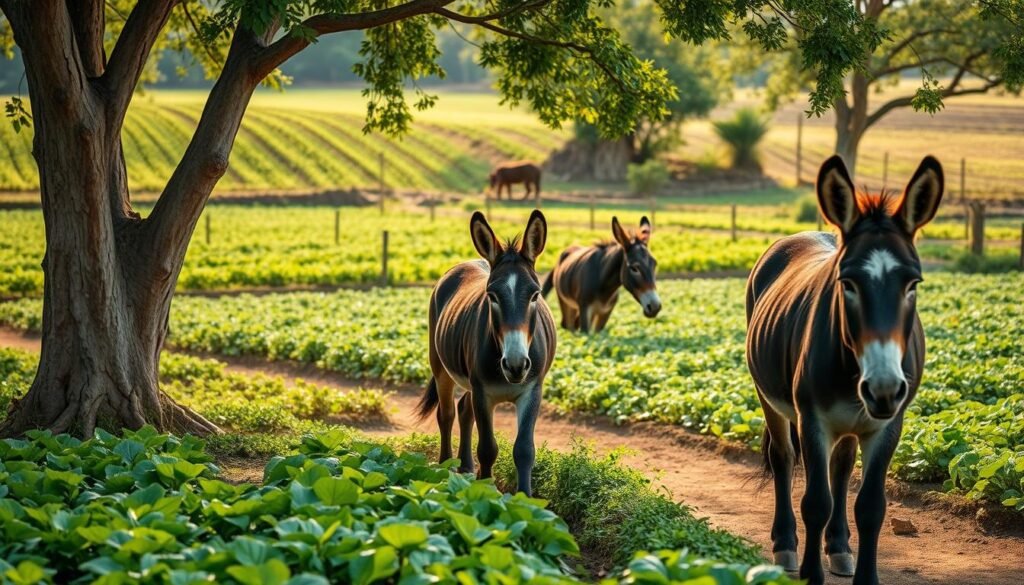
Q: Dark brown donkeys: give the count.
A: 3